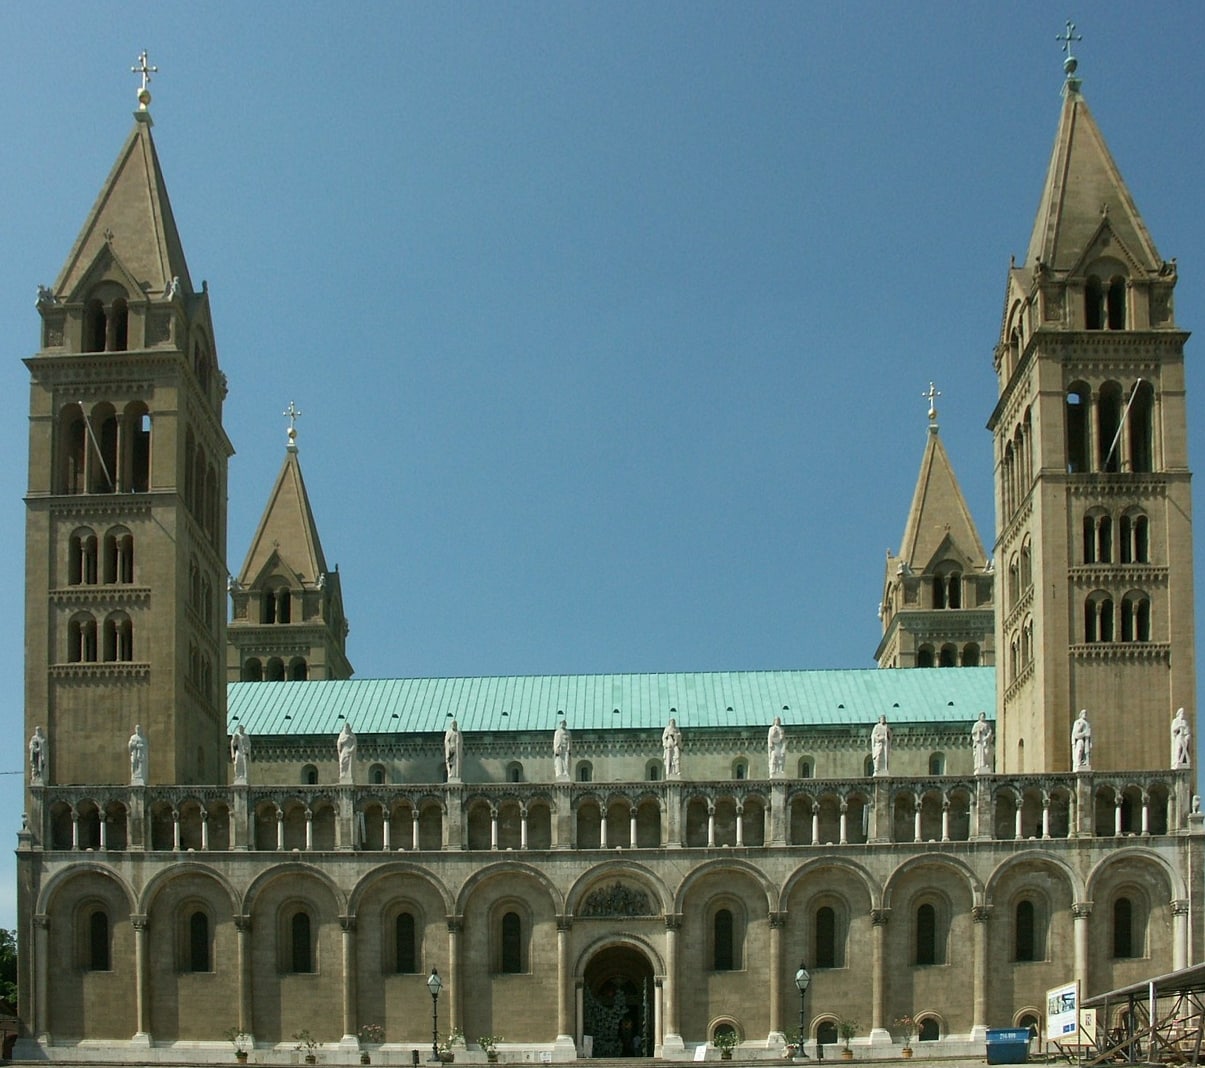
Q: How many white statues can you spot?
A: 12